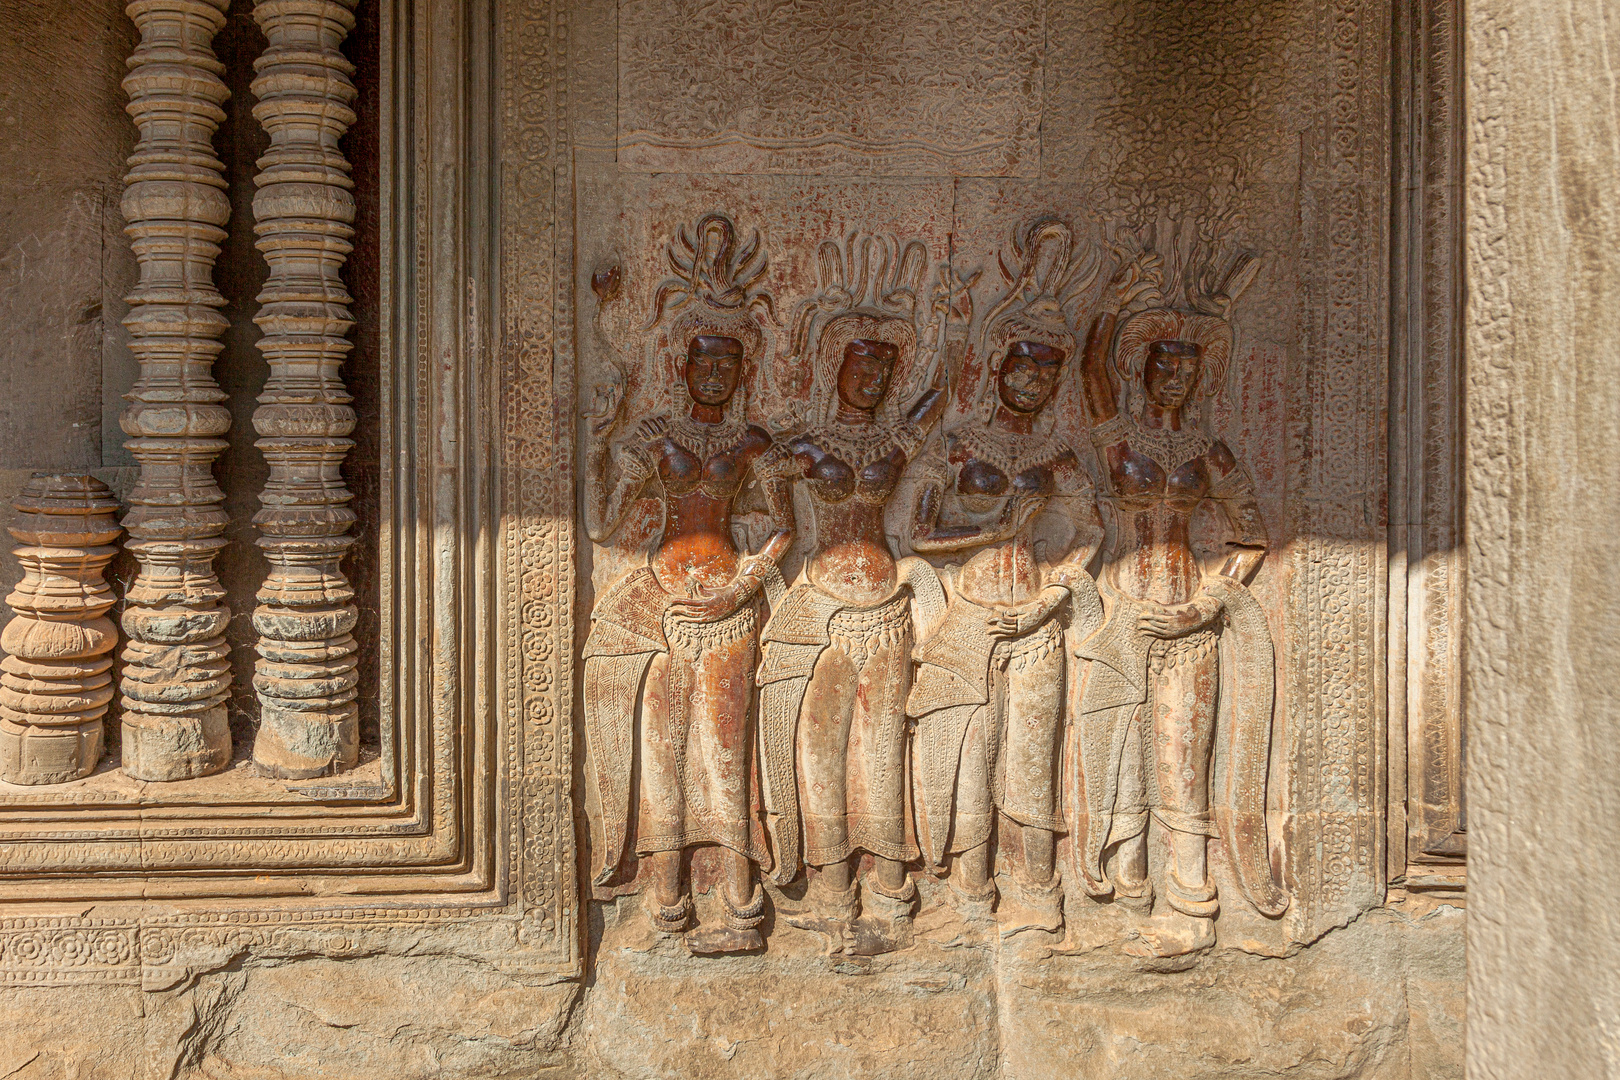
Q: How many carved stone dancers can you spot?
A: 4